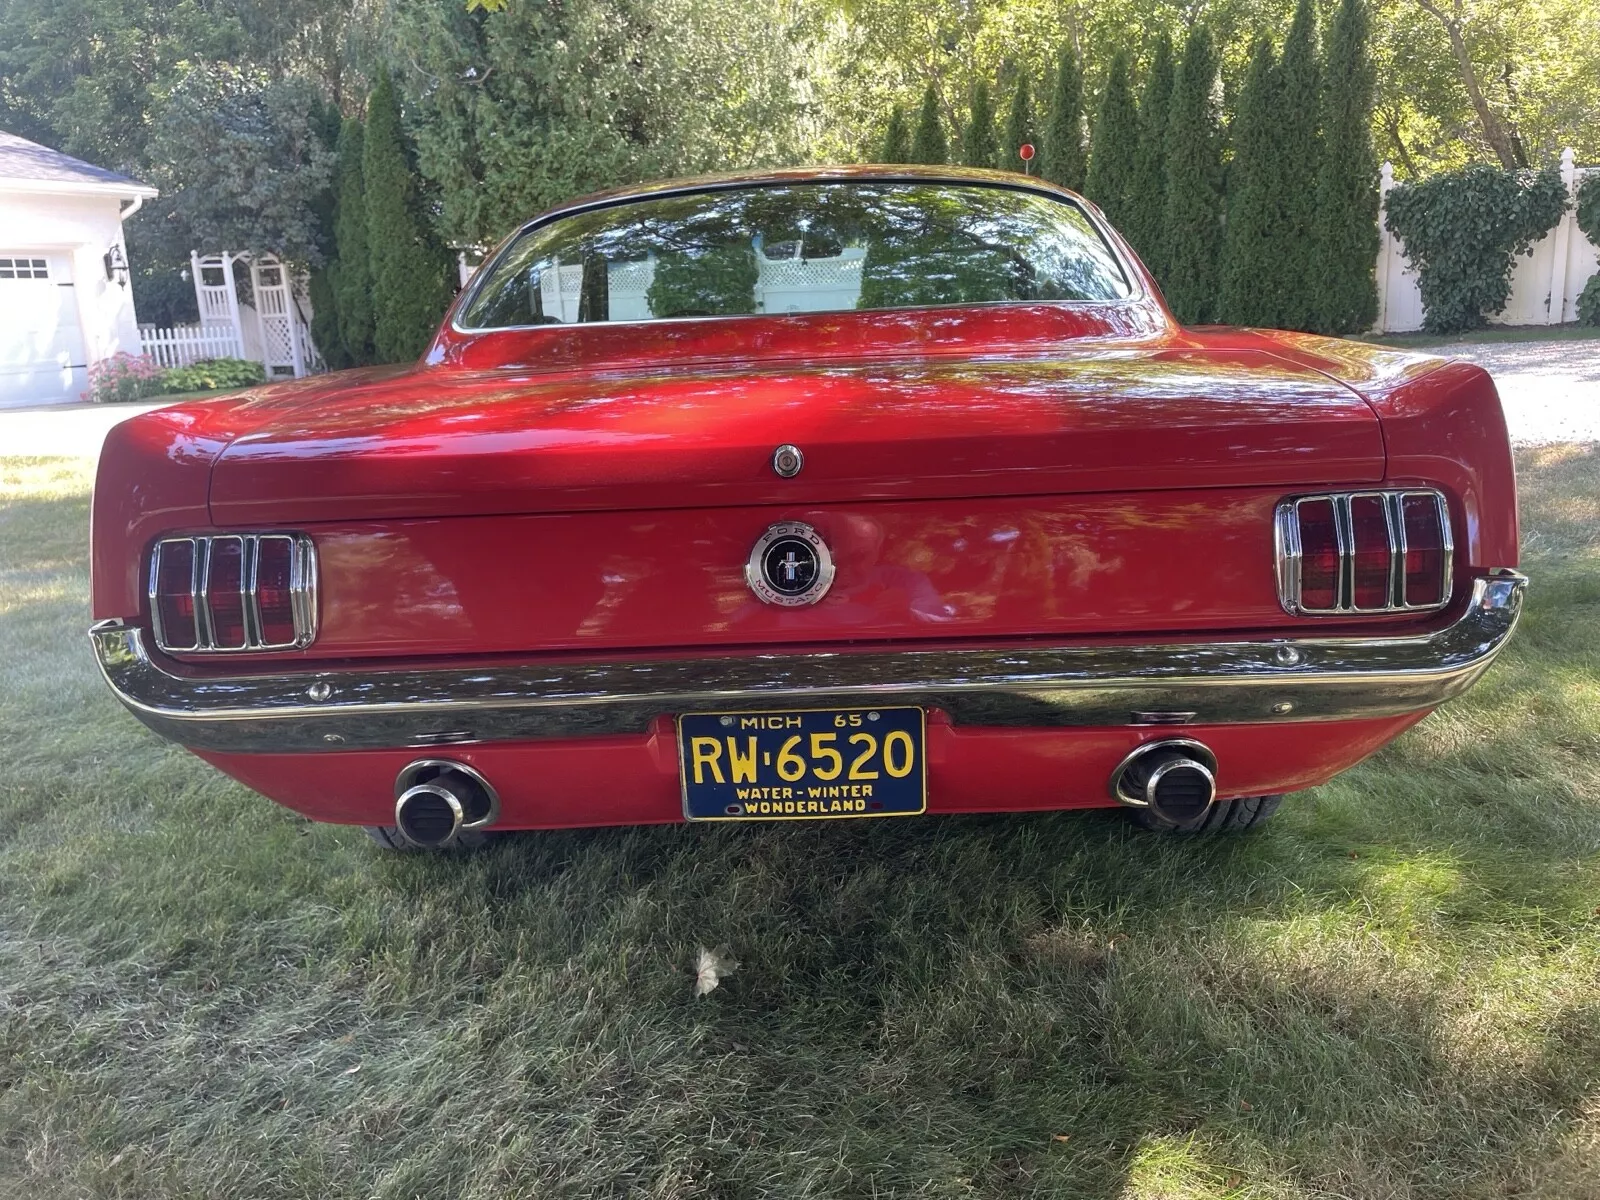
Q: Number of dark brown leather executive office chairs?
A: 0